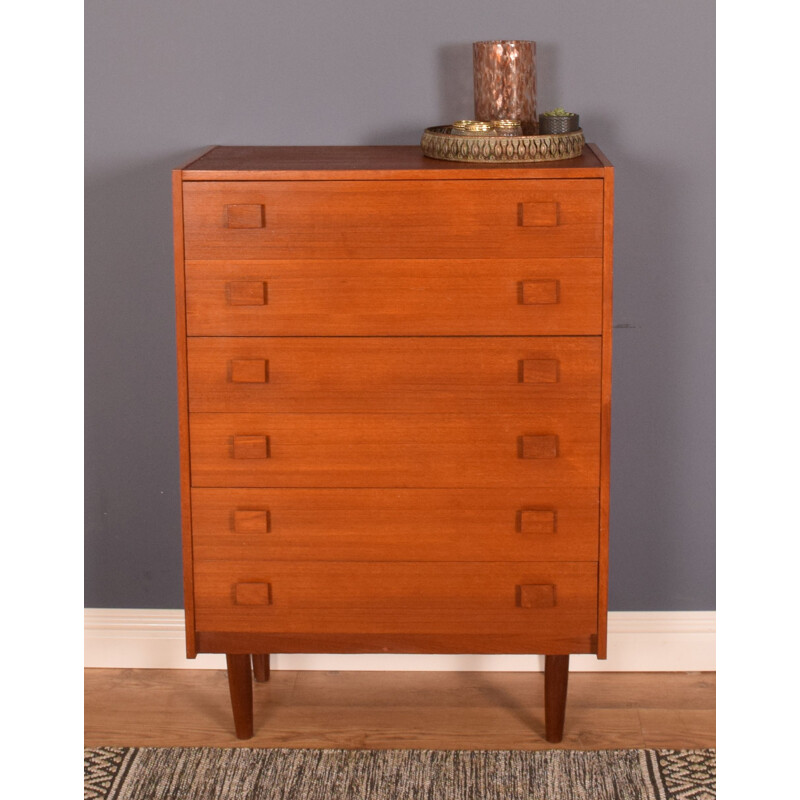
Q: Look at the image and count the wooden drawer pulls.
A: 12